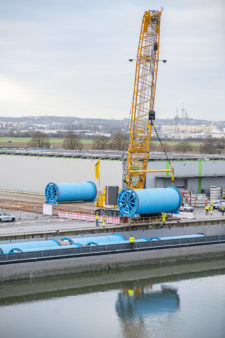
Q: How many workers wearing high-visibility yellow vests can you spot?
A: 7